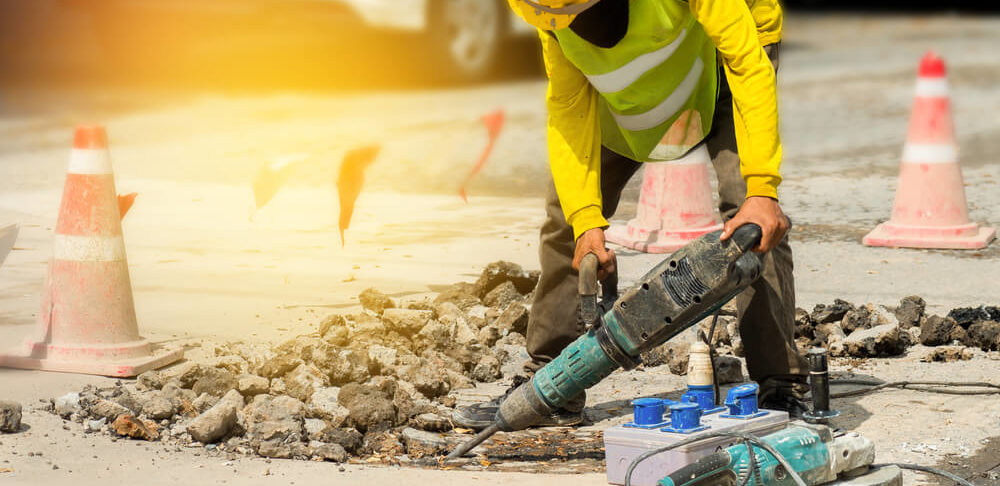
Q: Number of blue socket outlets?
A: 4